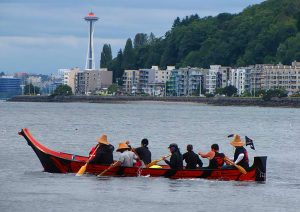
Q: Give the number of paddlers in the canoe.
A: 7